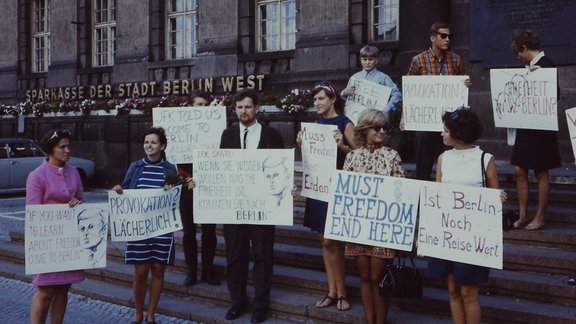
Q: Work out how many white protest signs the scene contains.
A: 11